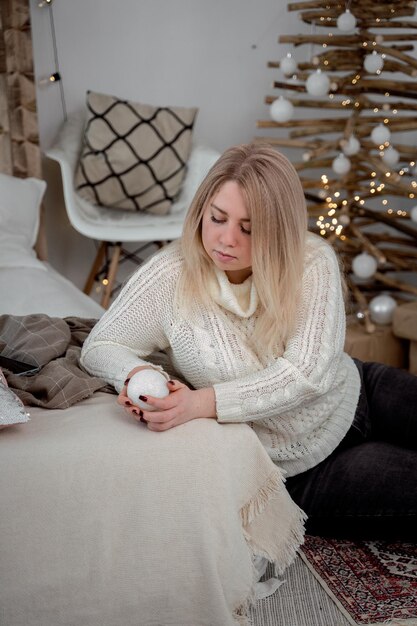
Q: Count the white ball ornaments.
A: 13